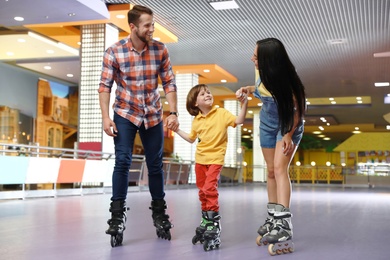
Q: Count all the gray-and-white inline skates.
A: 2